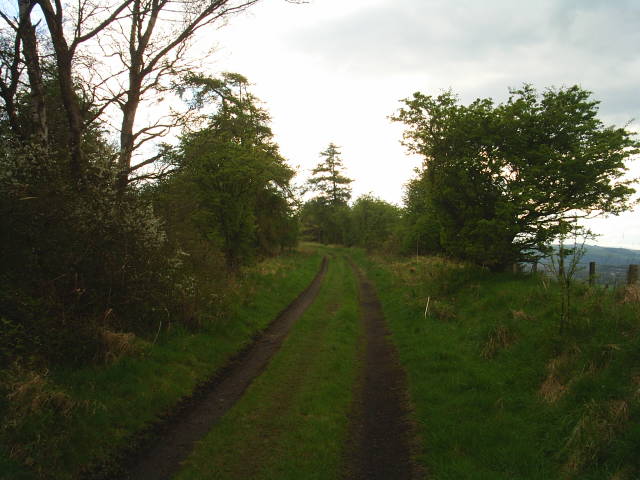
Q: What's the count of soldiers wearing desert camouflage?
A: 0